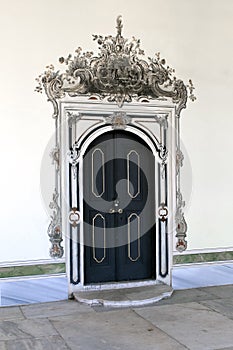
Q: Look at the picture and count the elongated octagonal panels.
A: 4